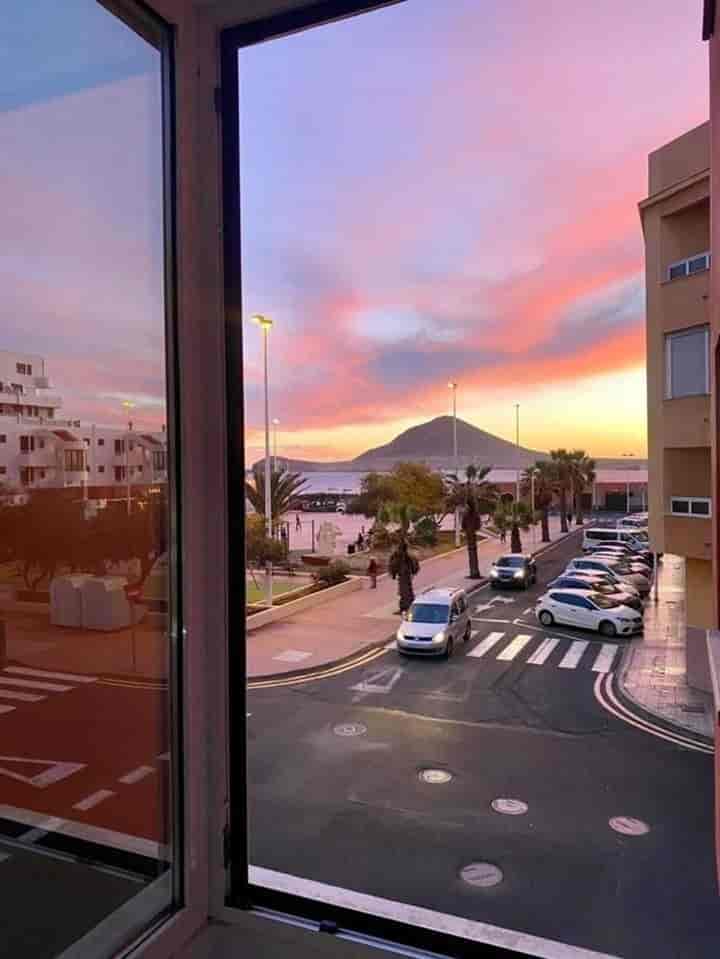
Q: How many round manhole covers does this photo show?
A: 5